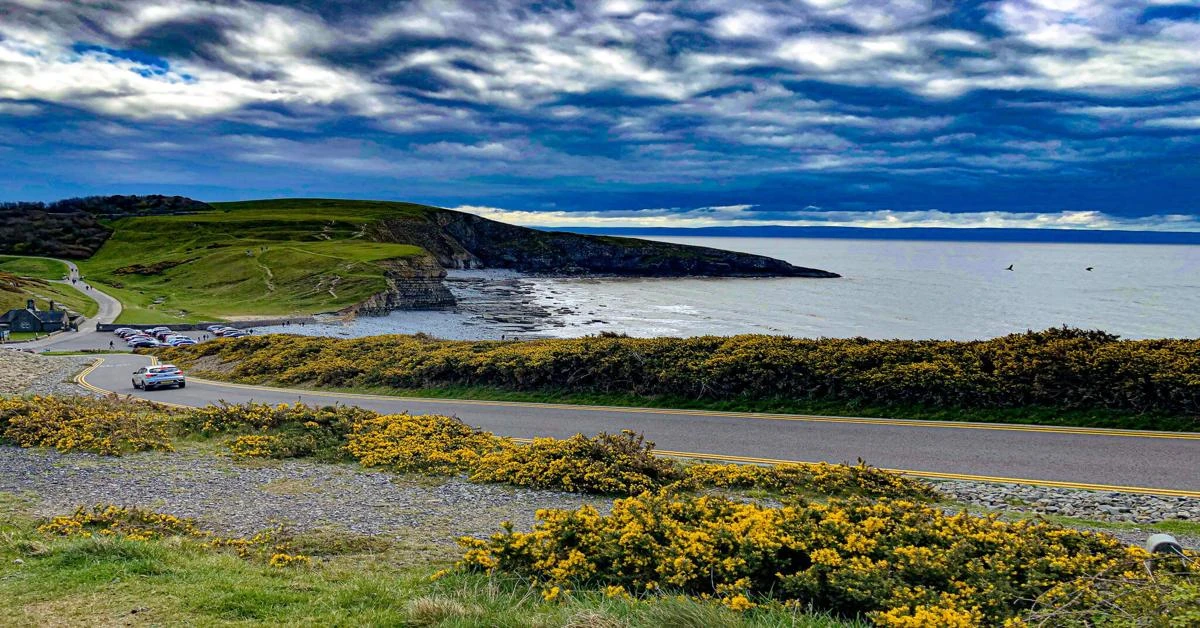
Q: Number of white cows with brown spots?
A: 0